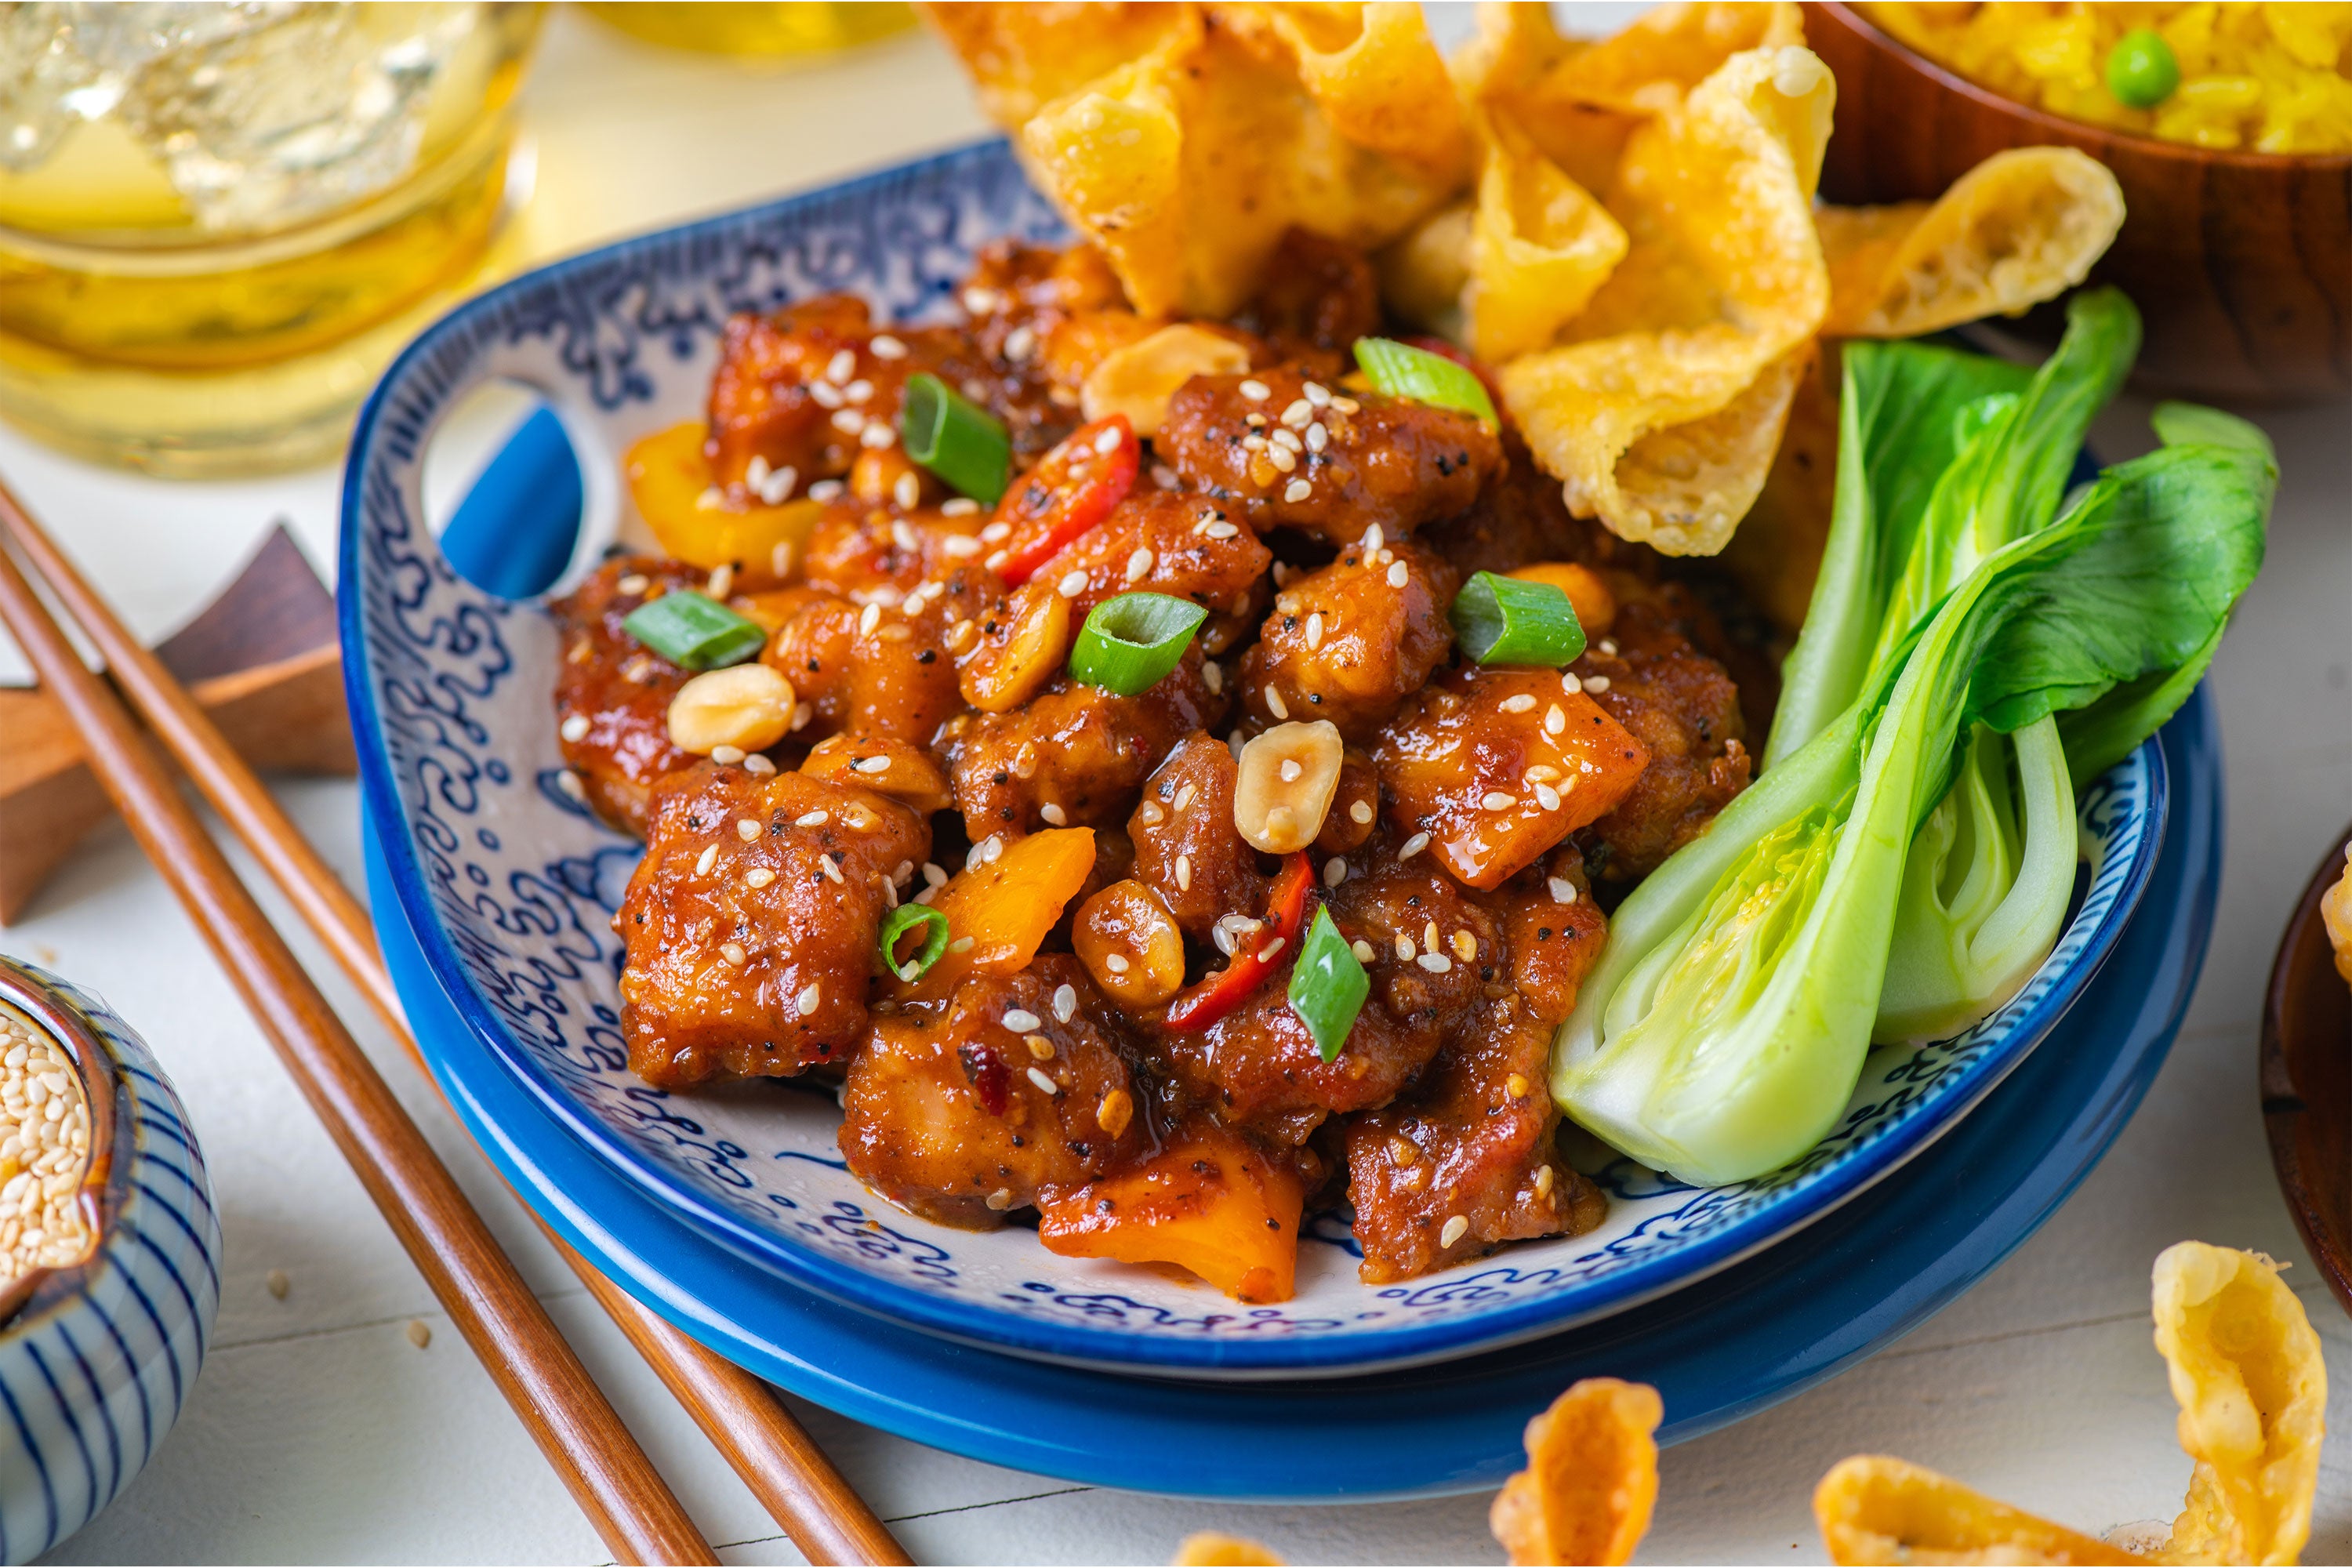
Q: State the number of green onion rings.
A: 7